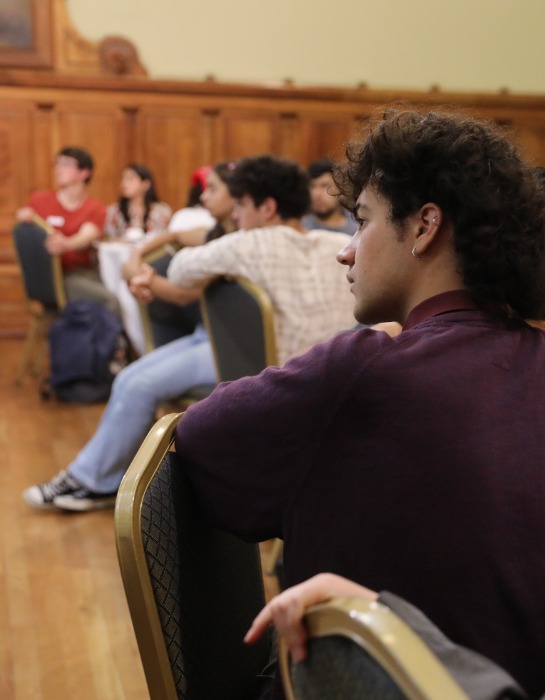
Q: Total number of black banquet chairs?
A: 5